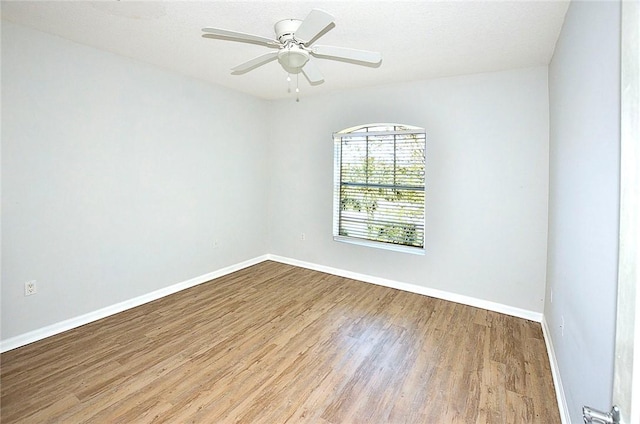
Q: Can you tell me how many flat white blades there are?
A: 5